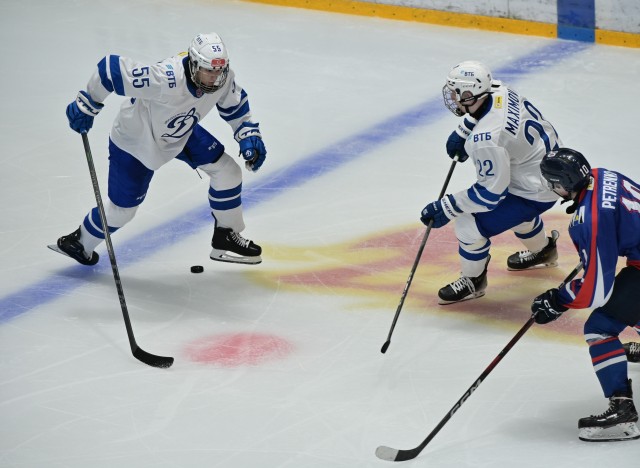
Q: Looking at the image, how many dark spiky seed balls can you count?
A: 0